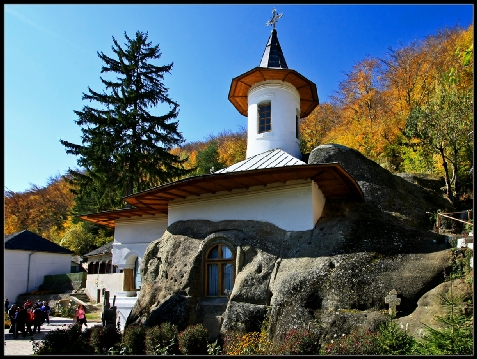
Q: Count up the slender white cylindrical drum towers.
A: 1